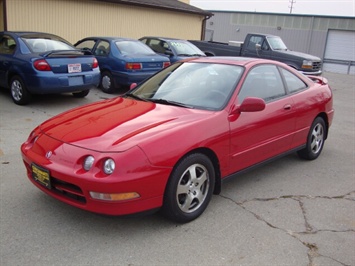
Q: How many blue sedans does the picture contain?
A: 3